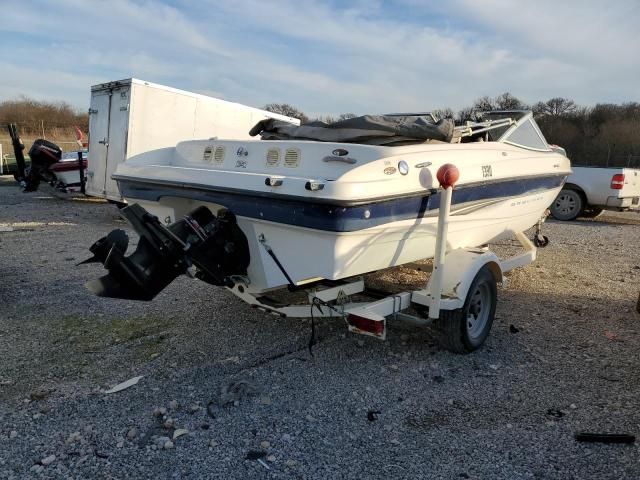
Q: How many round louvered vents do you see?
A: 4